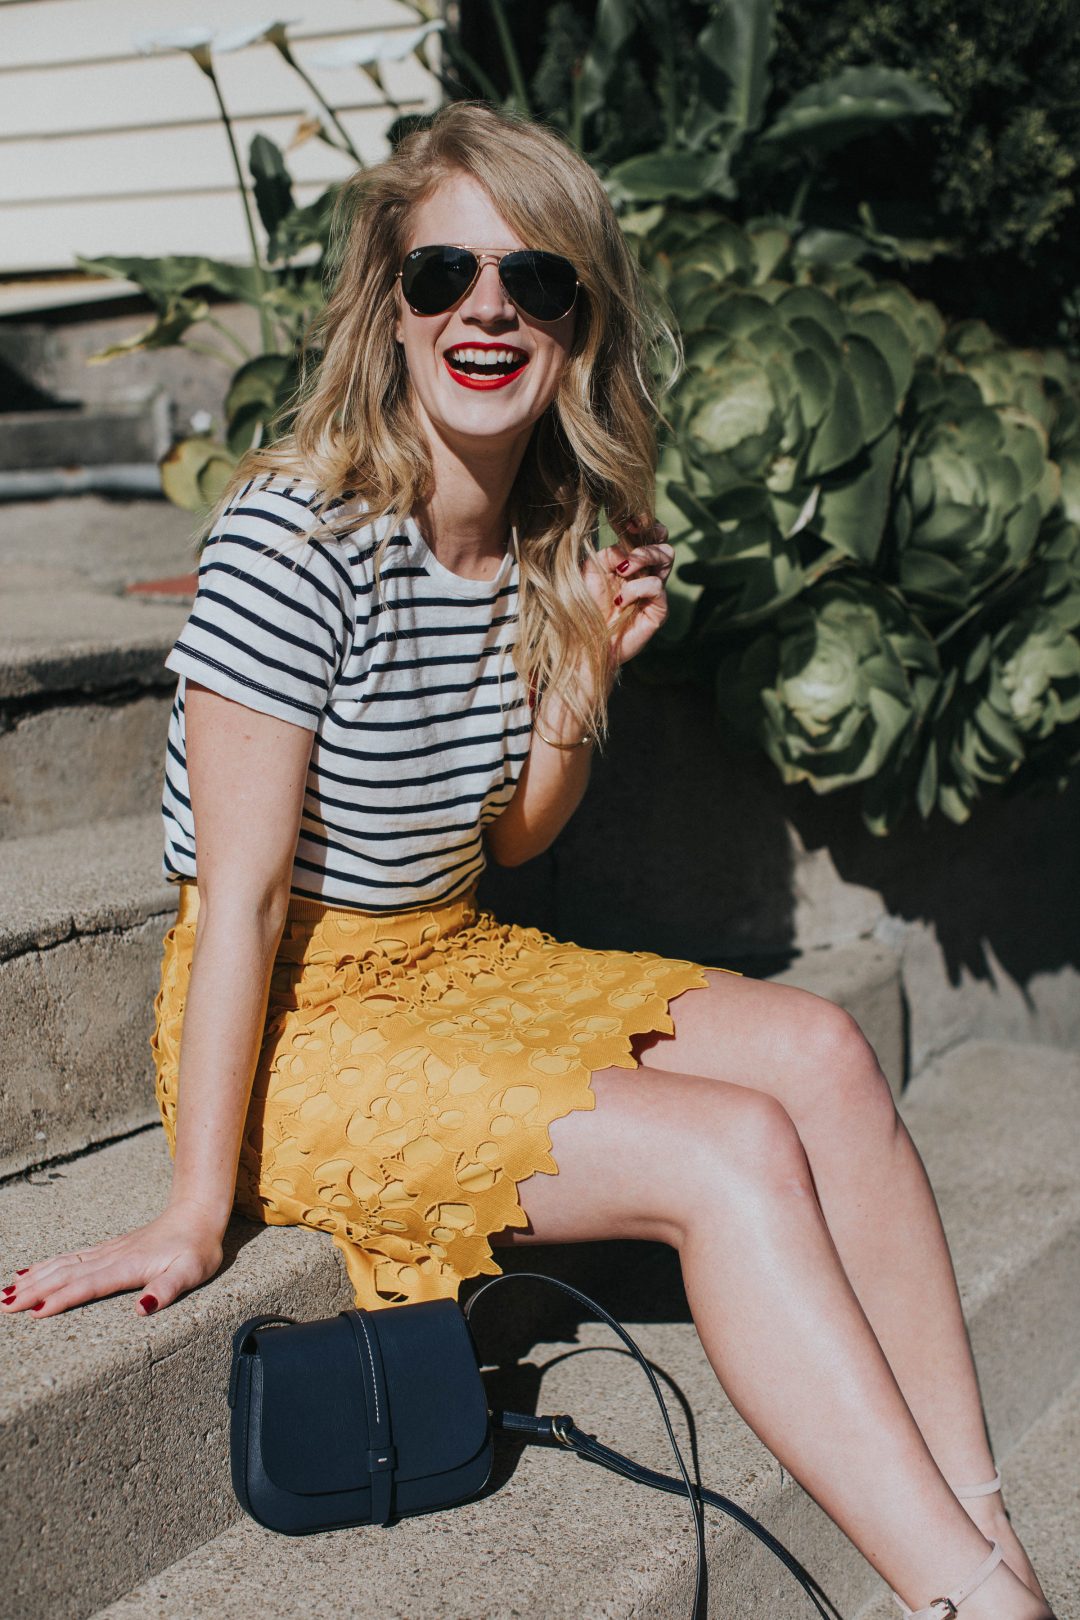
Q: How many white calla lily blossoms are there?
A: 4